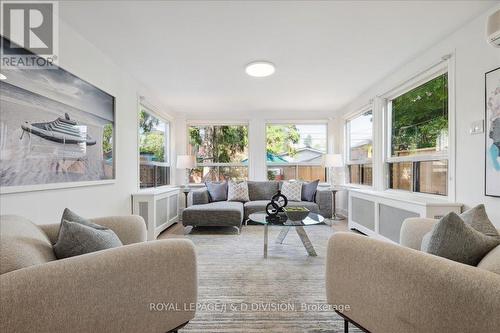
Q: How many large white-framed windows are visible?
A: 5